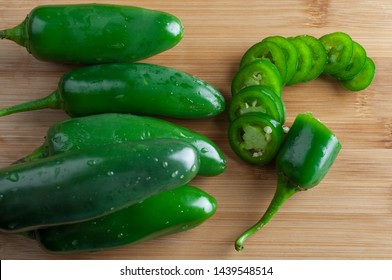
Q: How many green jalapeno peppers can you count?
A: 6